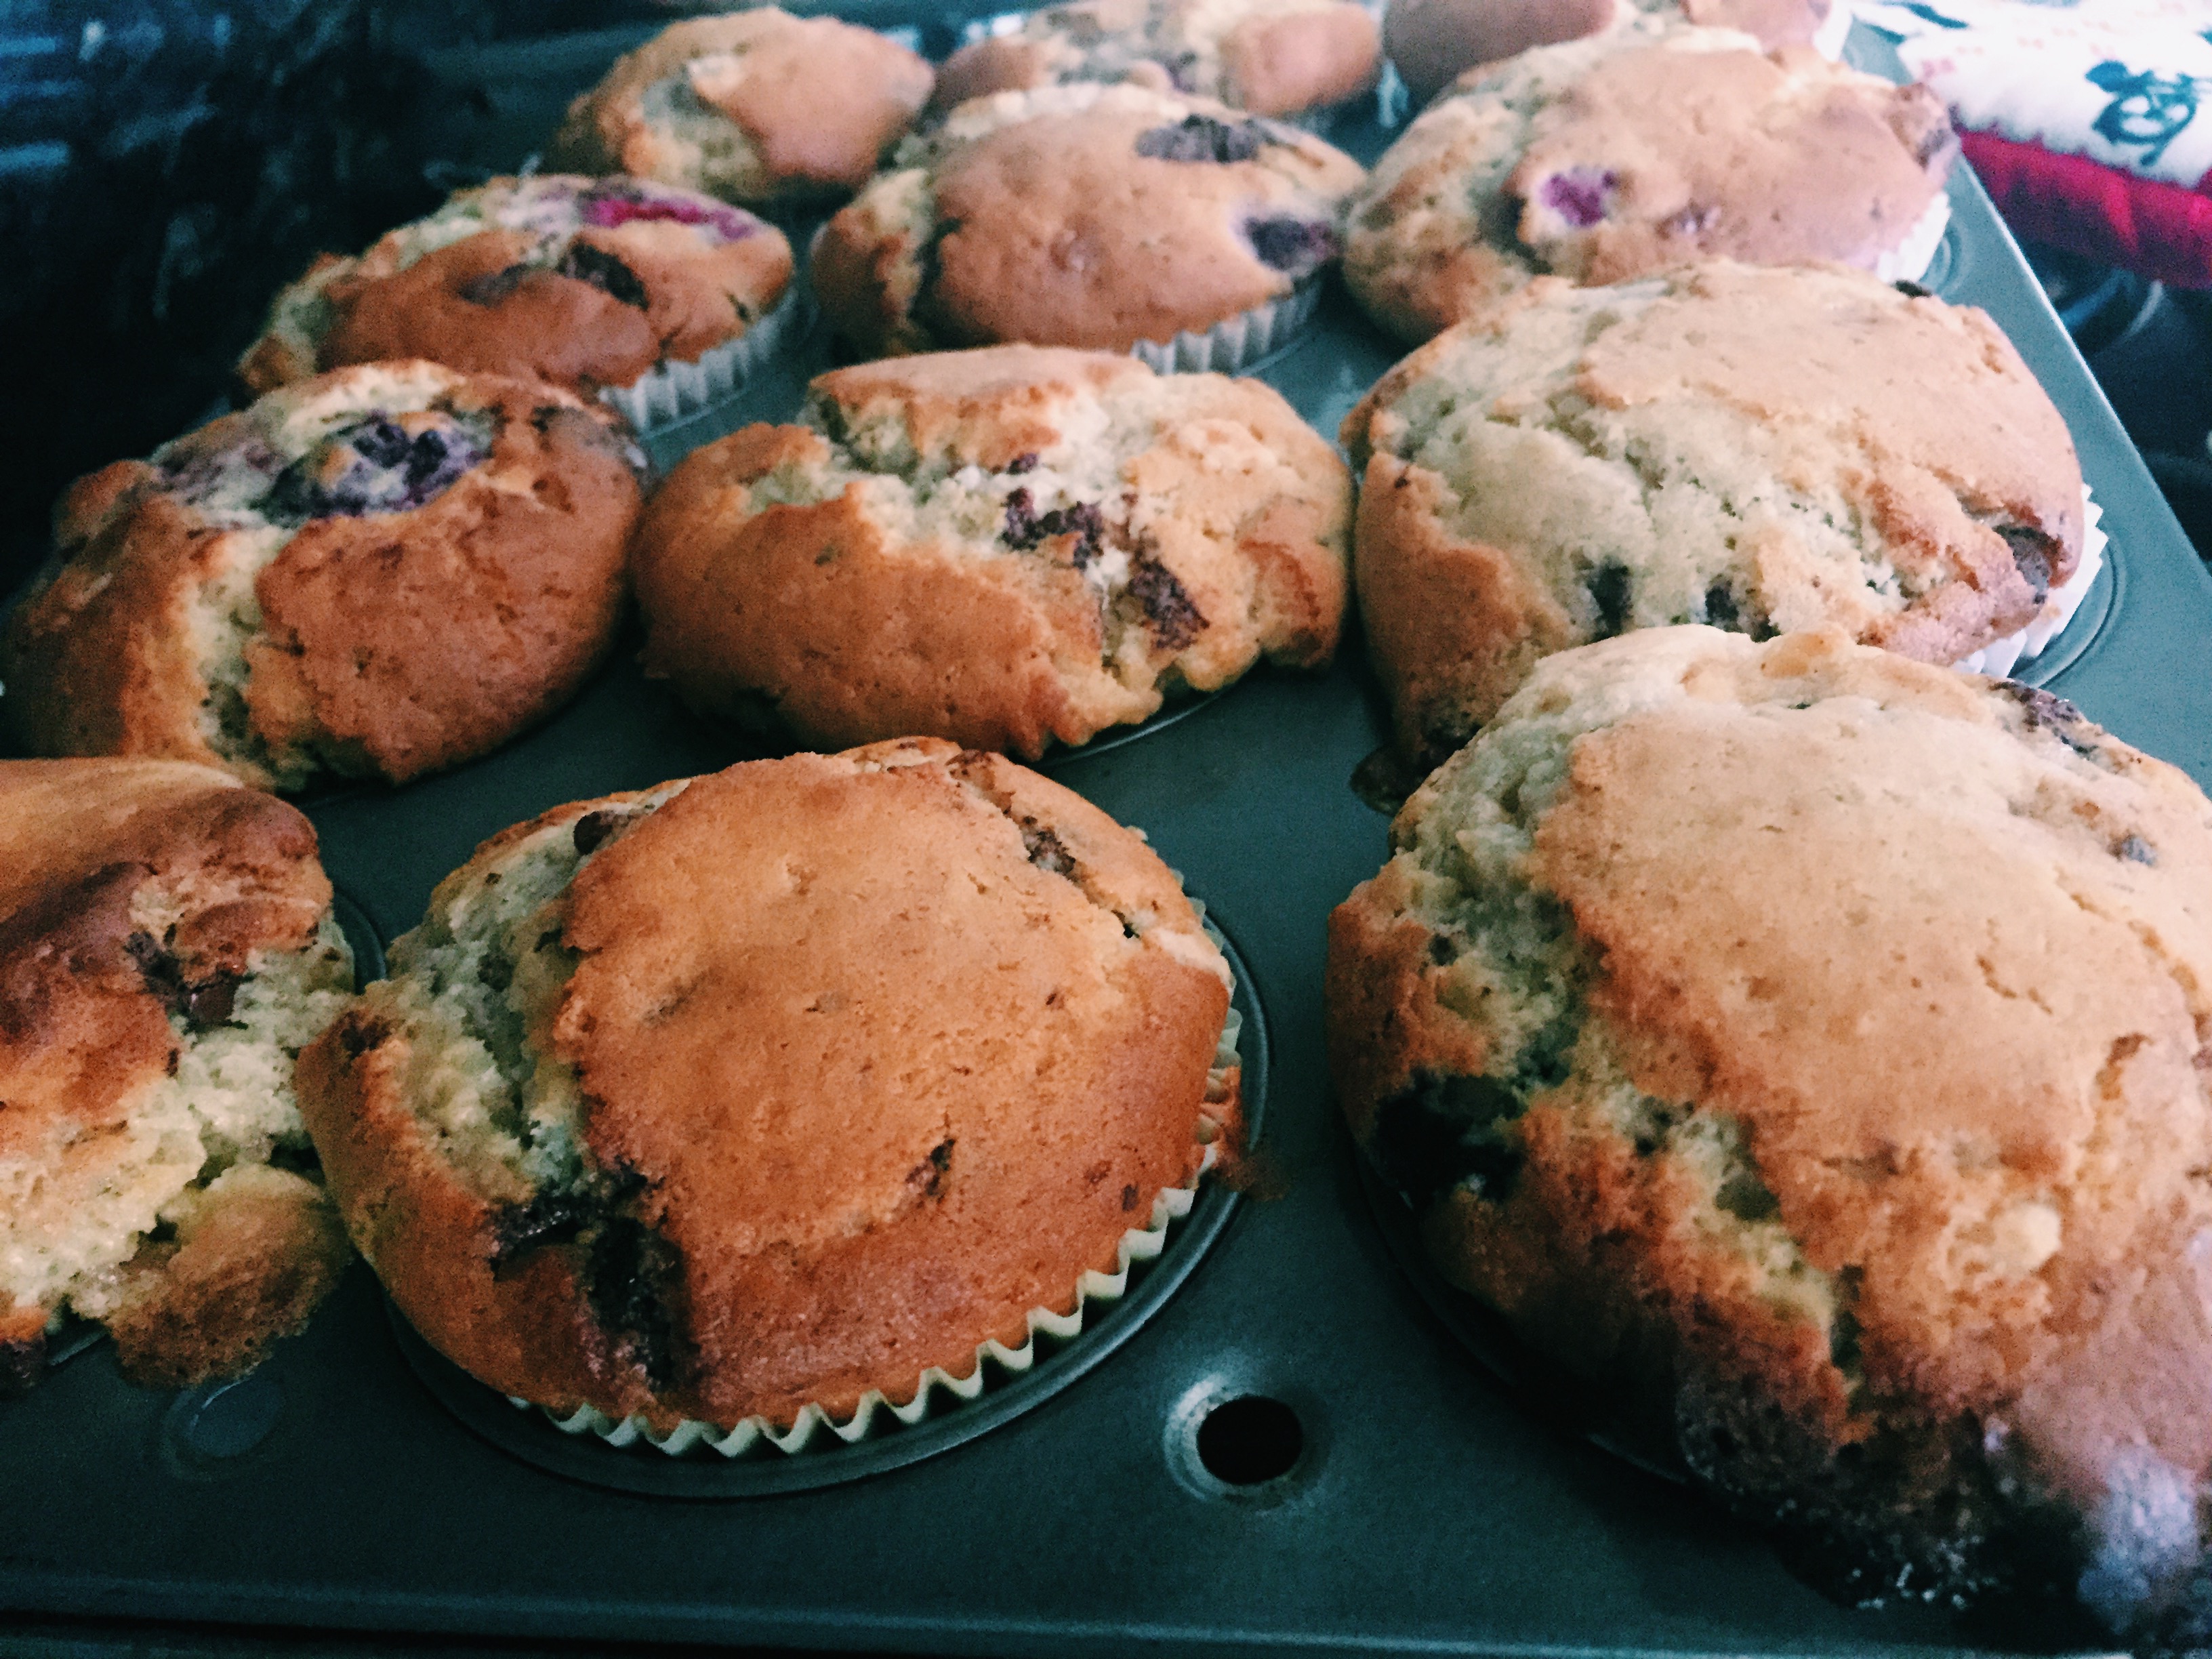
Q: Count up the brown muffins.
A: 12